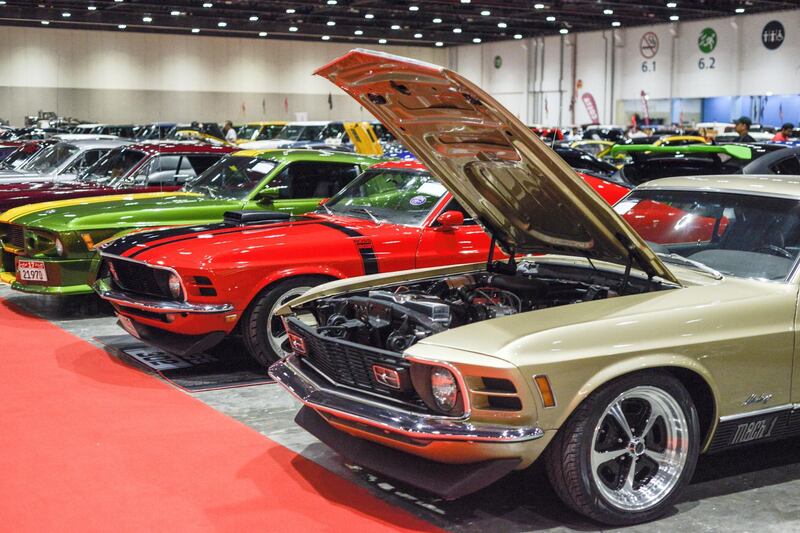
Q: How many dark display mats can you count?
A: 2